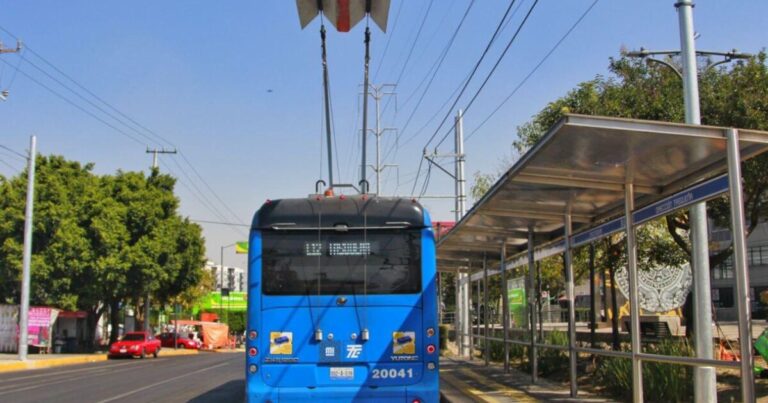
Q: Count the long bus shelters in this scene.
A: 1